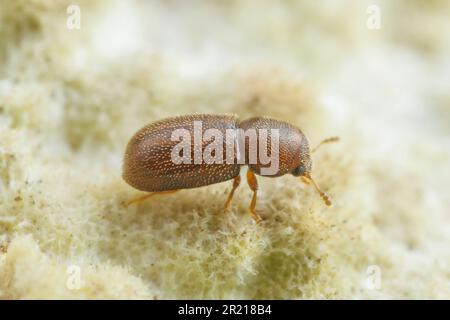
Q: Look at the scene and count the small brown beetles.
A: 1